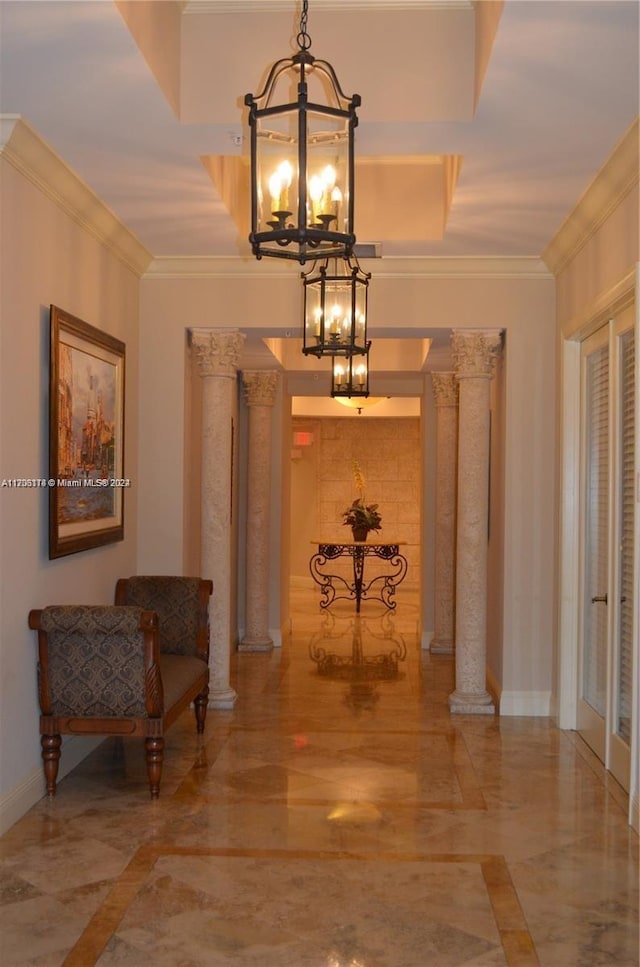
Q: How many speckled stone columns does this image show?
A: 4